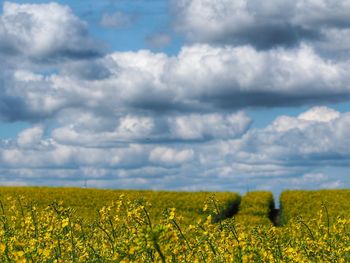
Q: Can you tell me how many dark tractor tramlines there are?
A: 2